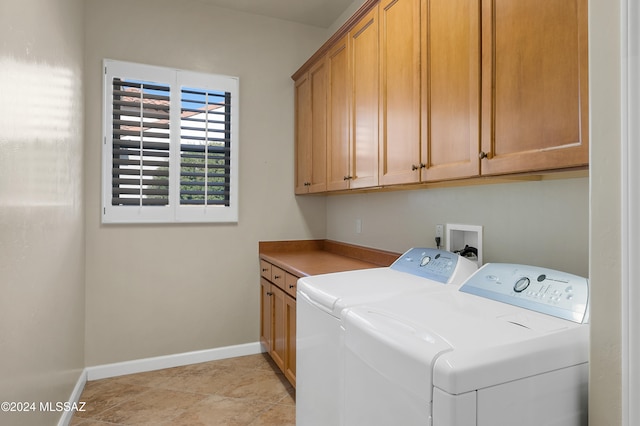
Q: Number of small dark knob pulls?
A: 12